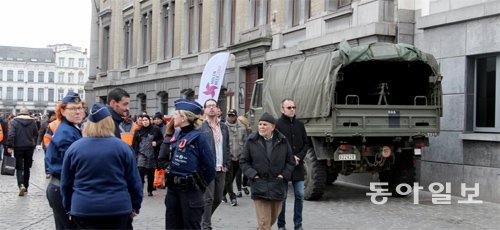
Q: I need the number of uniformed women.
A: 3